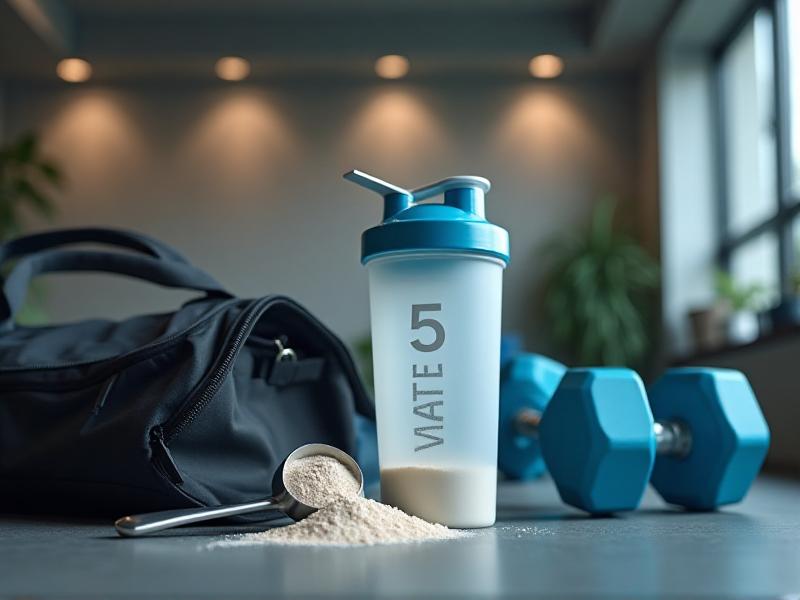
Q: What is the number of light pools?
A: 4